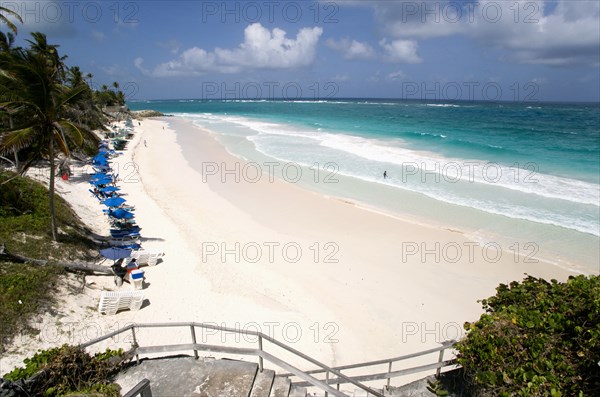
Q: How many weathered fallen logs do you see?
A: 1